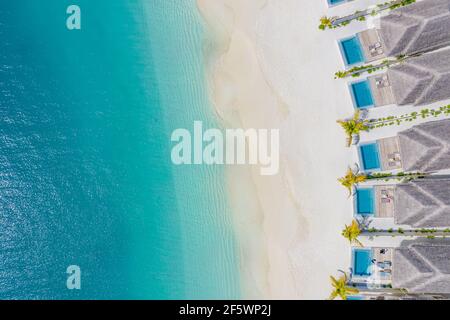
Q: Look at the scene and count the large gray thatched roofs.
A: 5